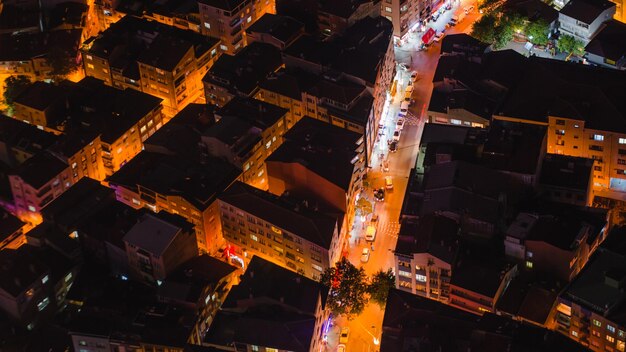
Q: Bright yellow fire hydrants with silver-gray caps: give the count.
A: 0